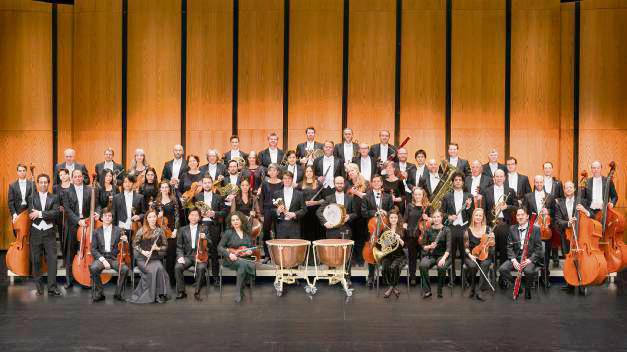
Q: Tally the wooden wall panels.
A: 11